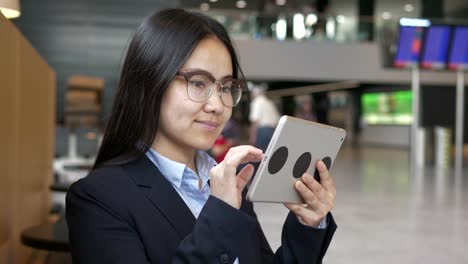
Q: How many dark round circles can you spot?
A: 3